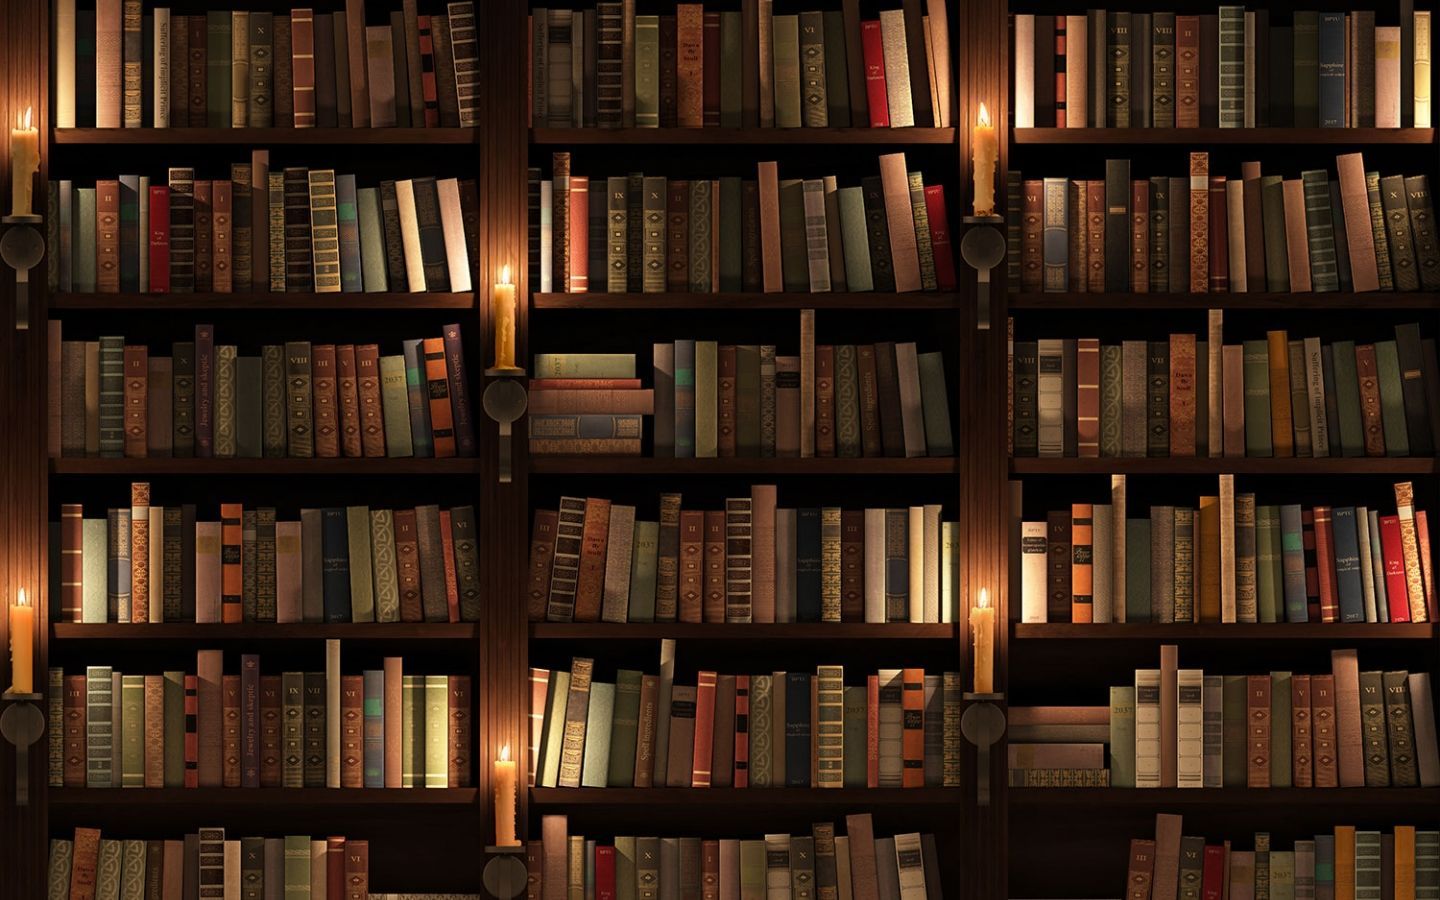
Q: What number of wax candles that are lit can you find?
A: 6